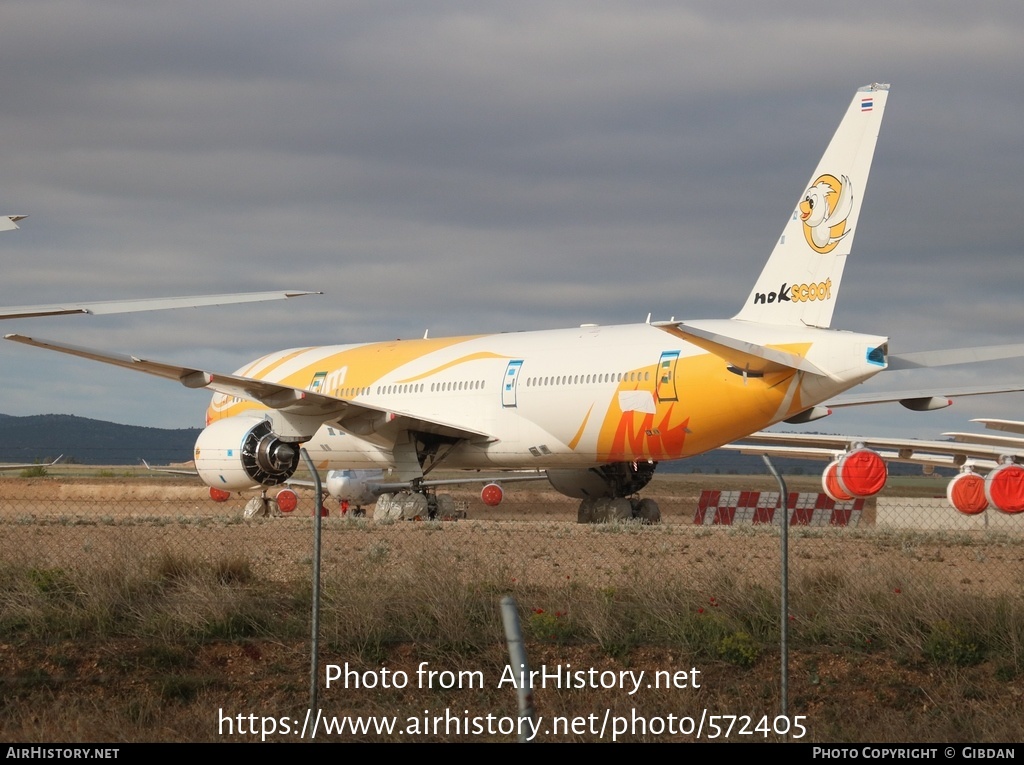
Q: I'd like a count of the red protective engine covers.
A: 7